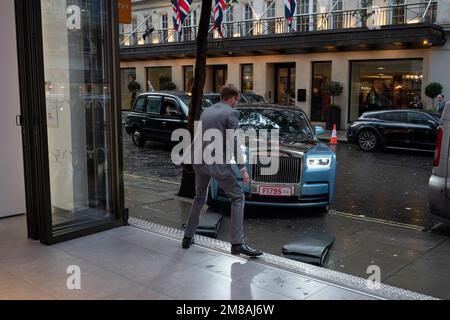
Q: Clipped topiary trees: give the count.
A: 4